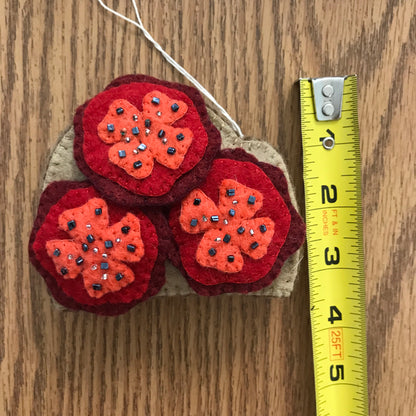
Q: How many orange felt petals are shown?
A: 12